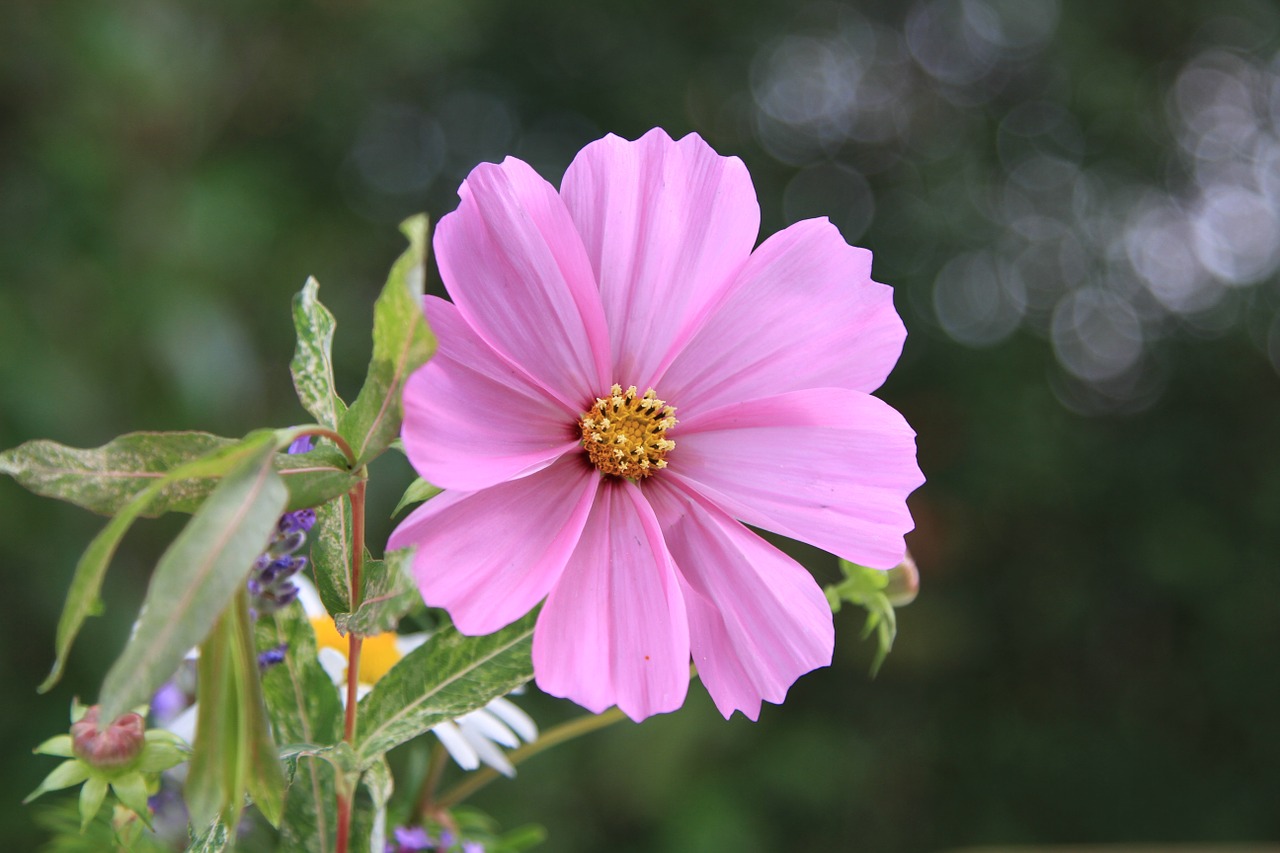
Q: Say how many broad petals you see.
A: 8